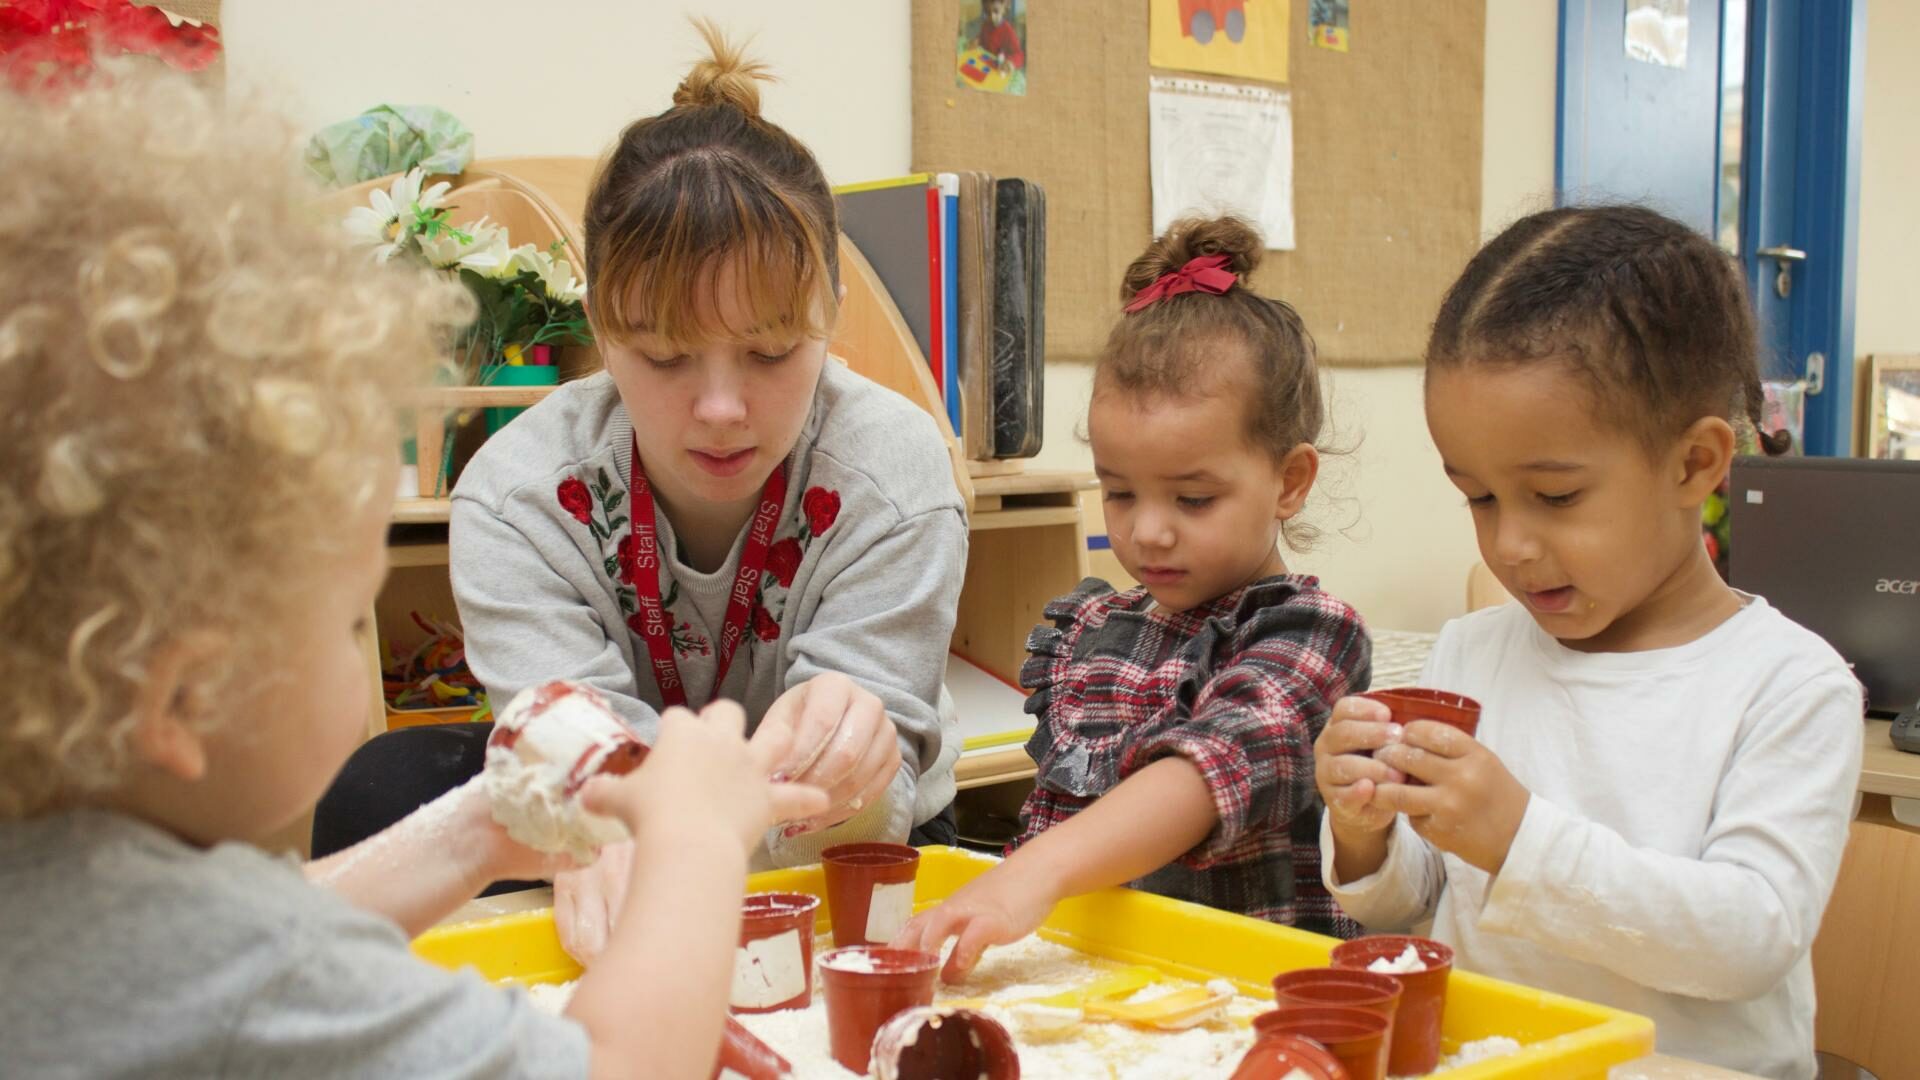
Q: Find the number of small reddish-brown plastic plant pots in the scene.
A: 11